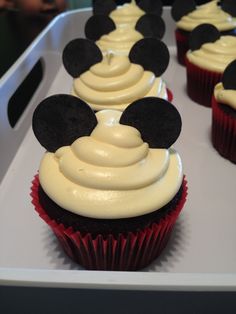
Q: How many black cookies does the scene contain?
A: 12